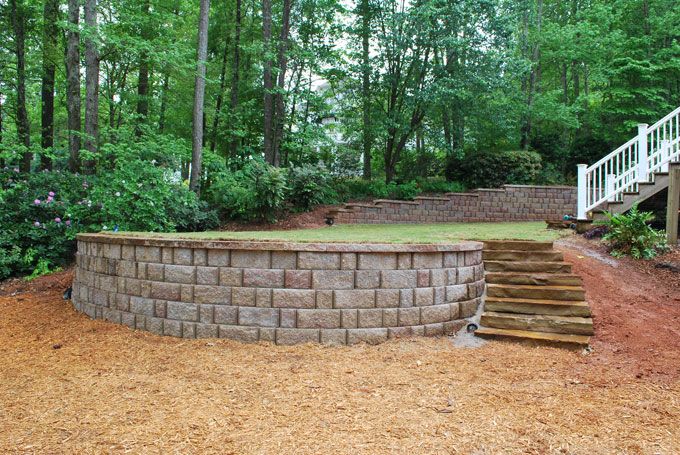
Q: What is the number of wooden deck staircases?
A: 1